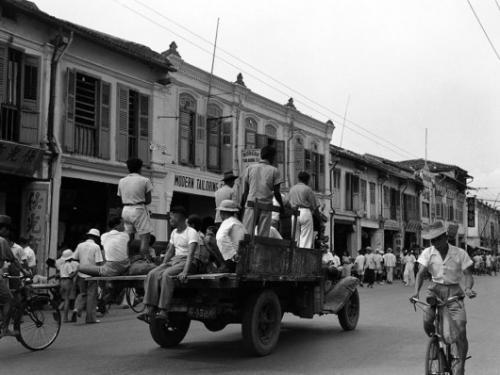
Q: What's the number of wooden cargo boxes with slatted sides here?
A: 1